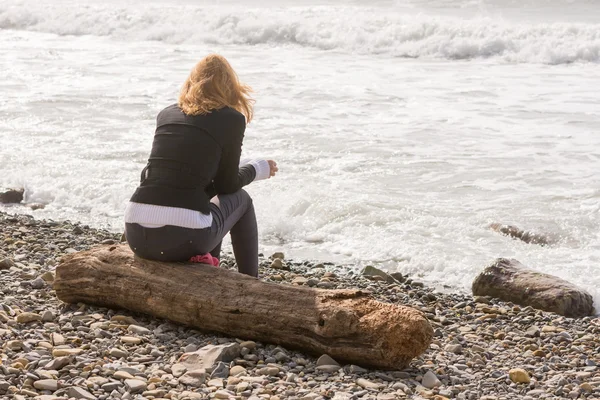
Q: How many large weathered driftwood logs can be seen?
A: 1